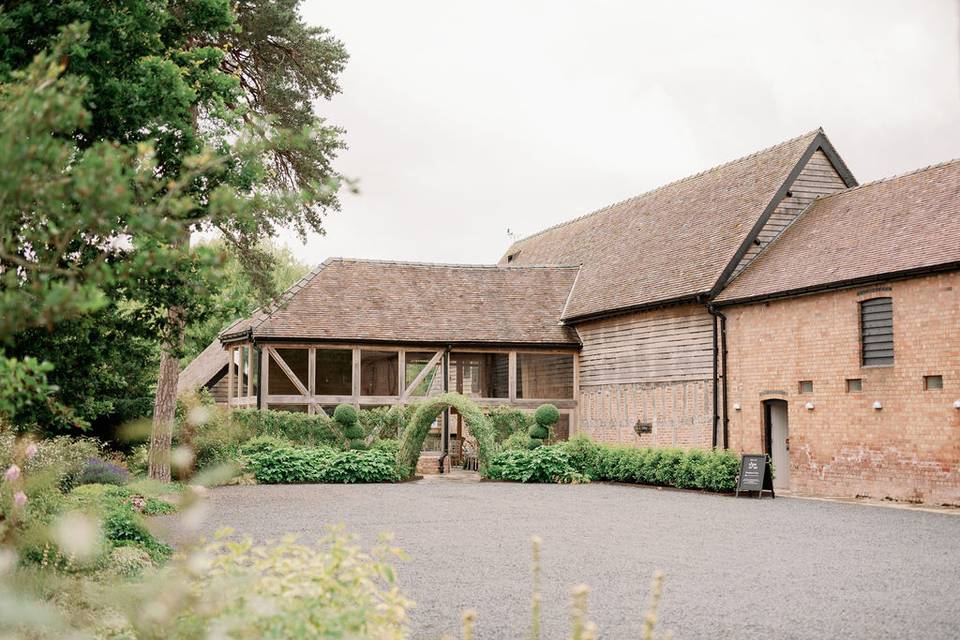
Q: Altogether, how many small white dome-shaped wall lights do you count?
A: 4